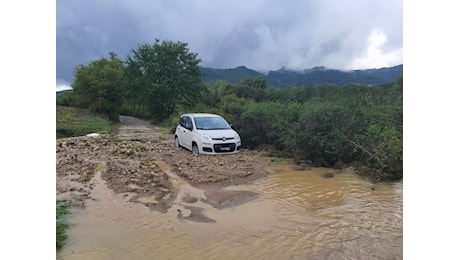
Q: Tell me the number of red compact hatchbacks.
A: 0